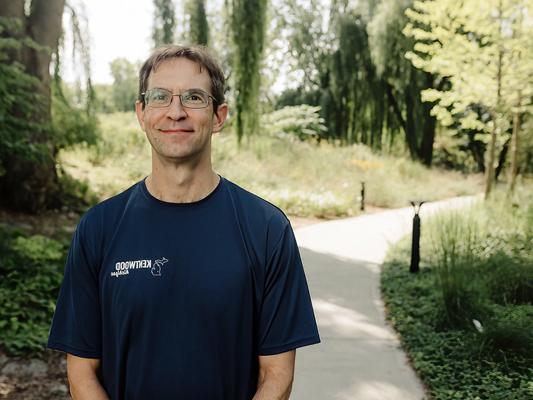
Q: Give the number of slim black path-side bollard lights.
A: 2